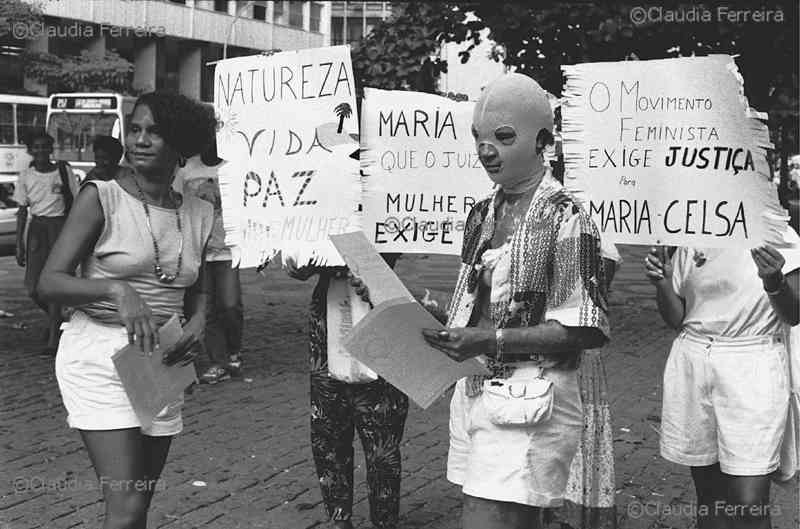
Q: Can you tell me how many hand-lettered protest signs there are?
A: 3